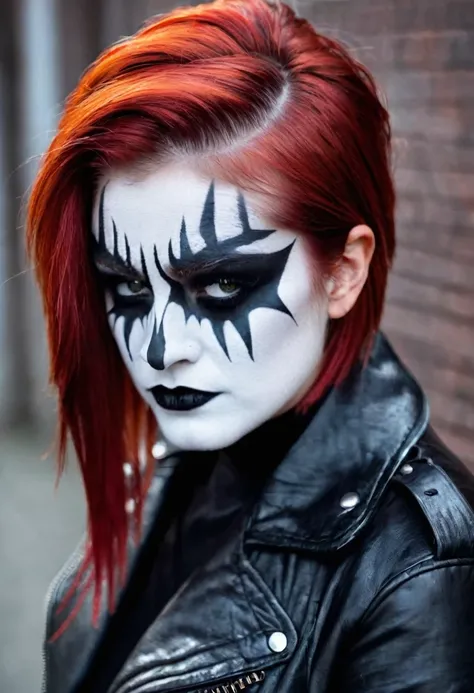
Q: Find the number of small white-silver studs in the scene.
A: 6